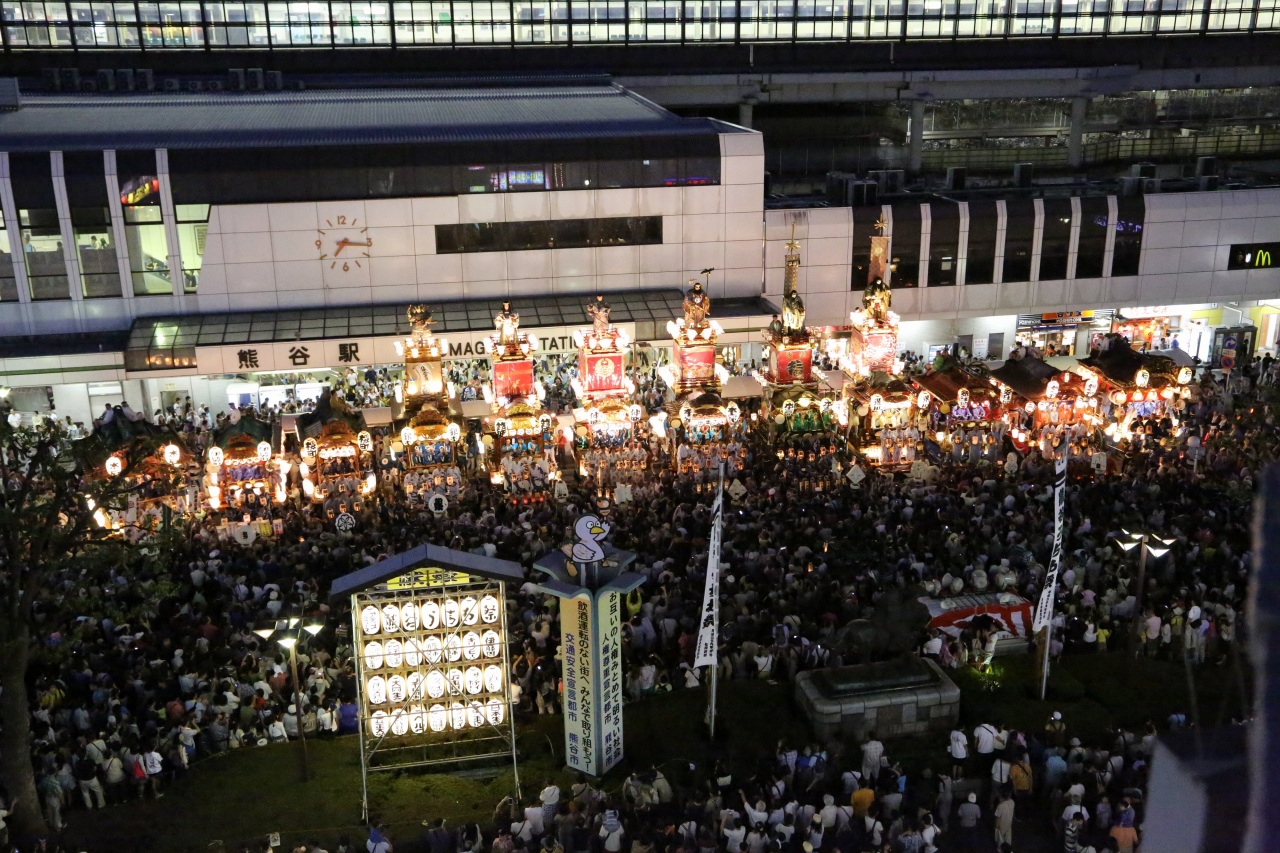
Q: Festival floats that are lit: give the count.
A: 12